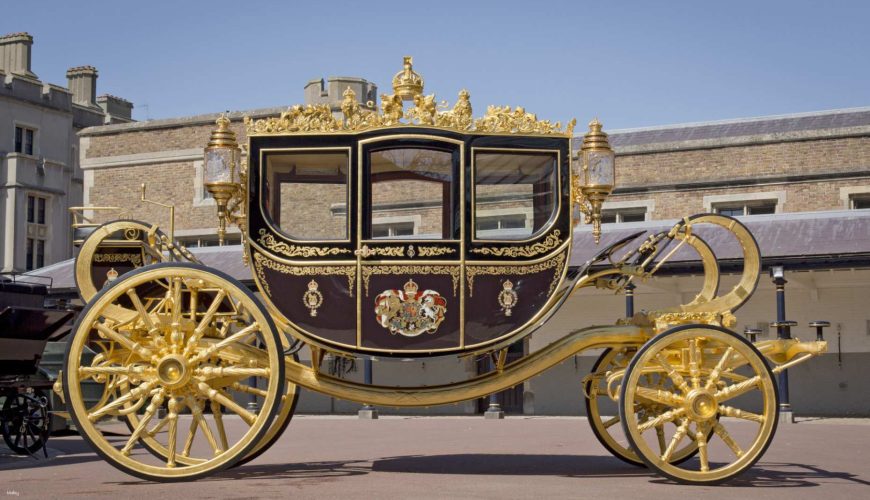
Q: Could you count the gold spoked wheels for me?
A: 4